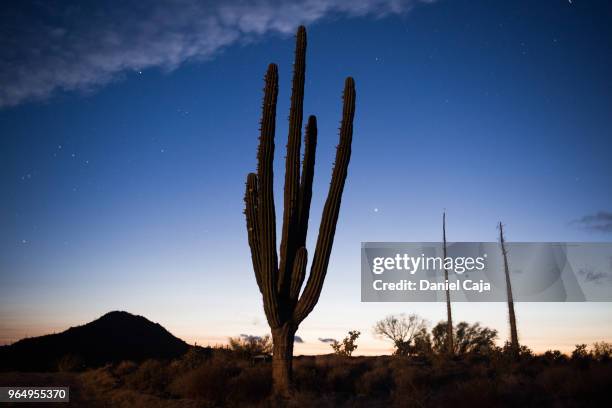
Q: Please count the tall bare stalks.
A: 2